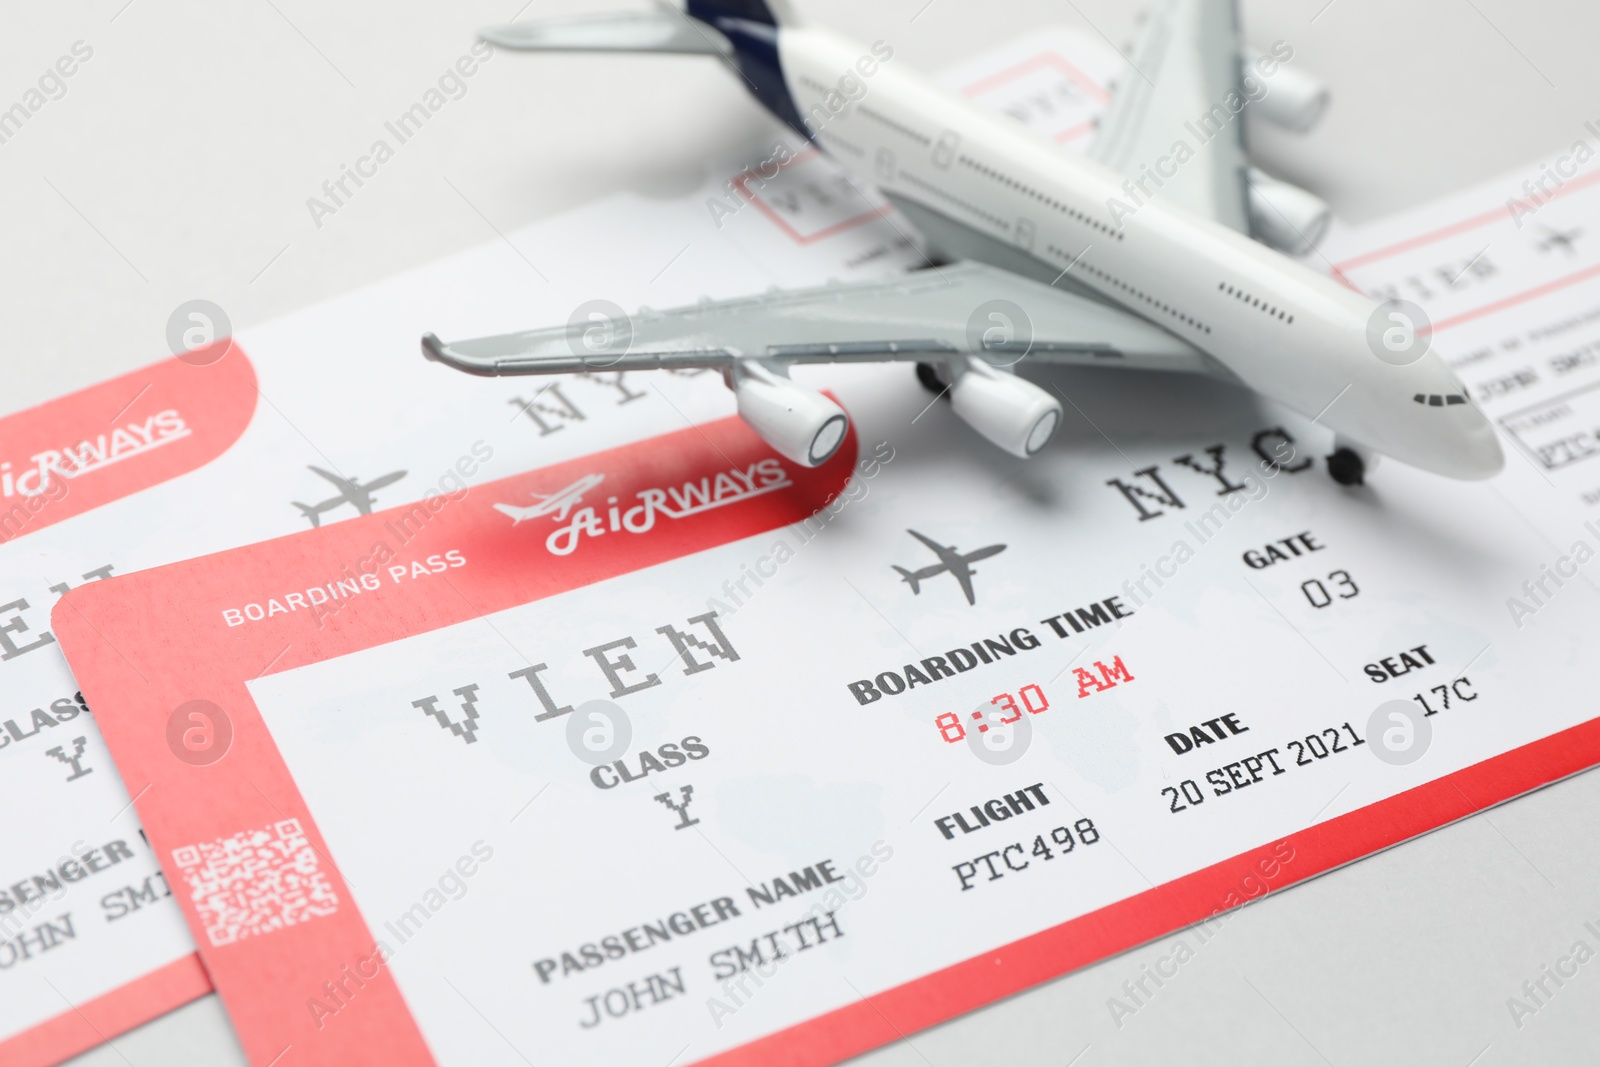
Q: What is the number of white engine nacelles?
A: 4